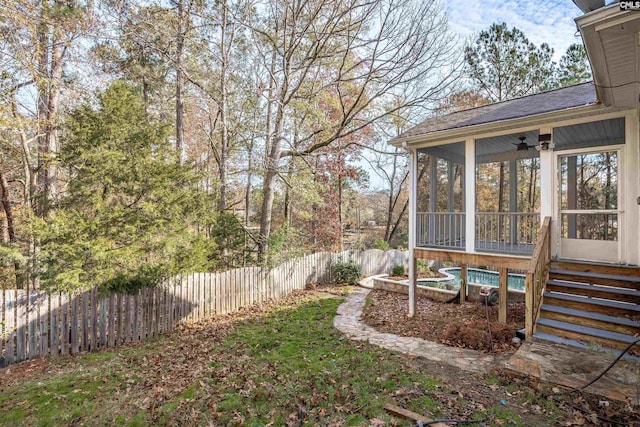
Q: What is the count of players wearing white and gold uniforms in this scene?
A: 0